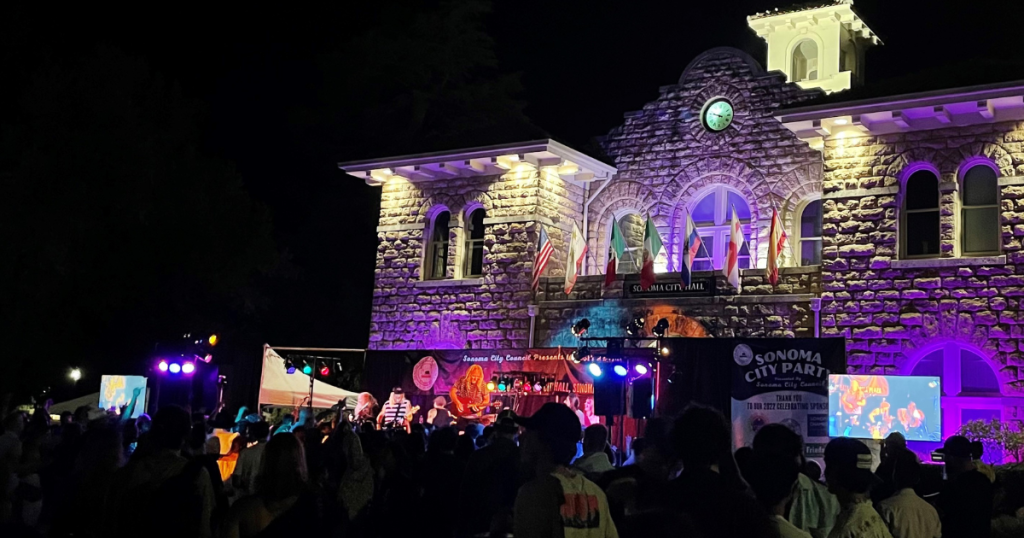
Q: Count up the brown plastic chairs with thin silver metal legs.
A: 0